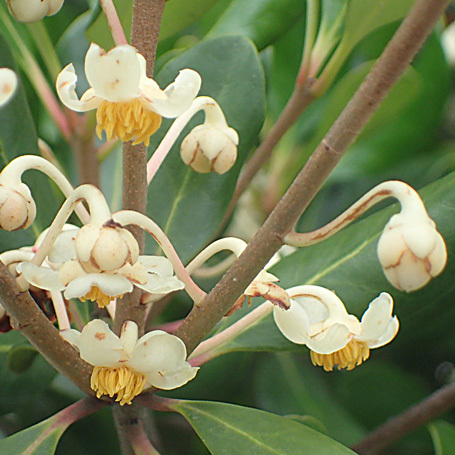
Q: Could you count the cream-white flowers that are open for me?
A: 4